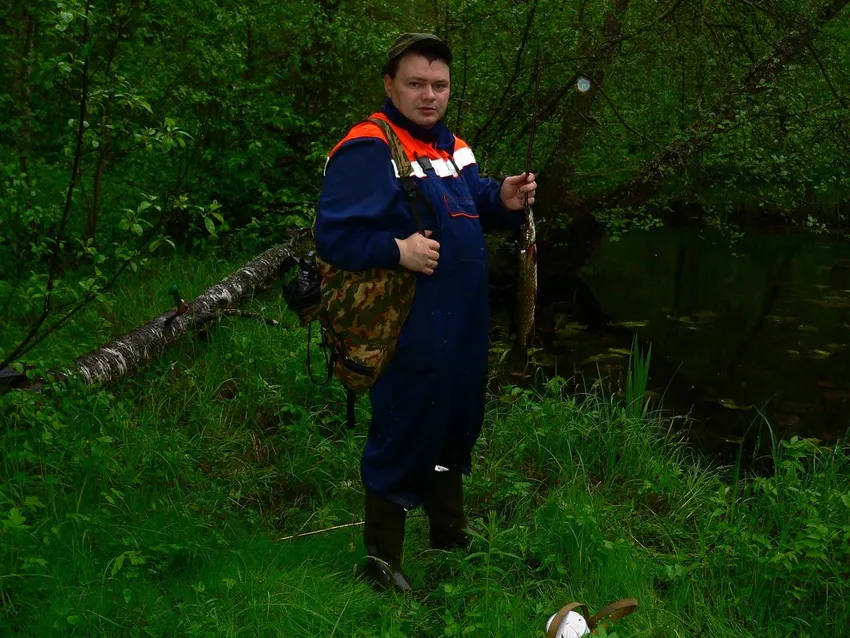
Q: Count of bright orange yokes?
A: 1